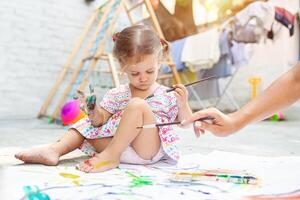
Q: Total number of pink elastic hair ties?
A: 2